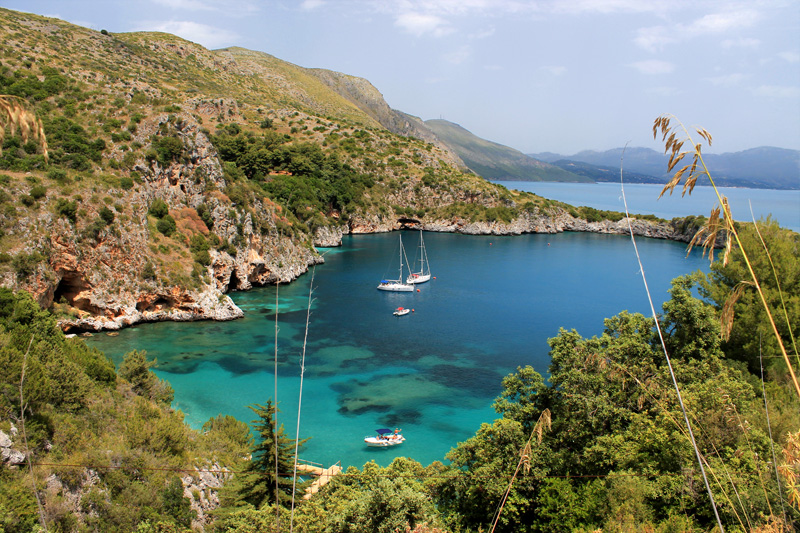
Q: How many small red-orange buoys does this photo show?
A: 5